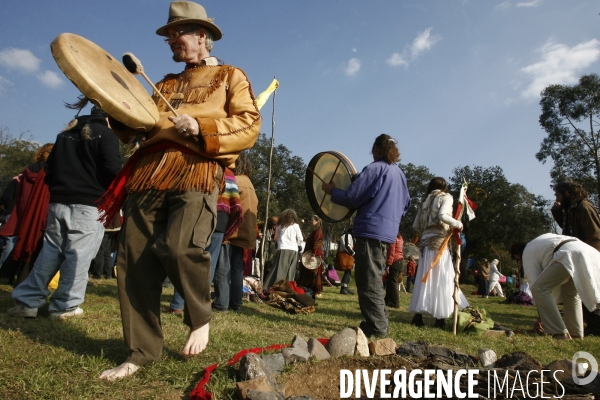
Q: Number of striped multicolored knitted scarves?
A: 1